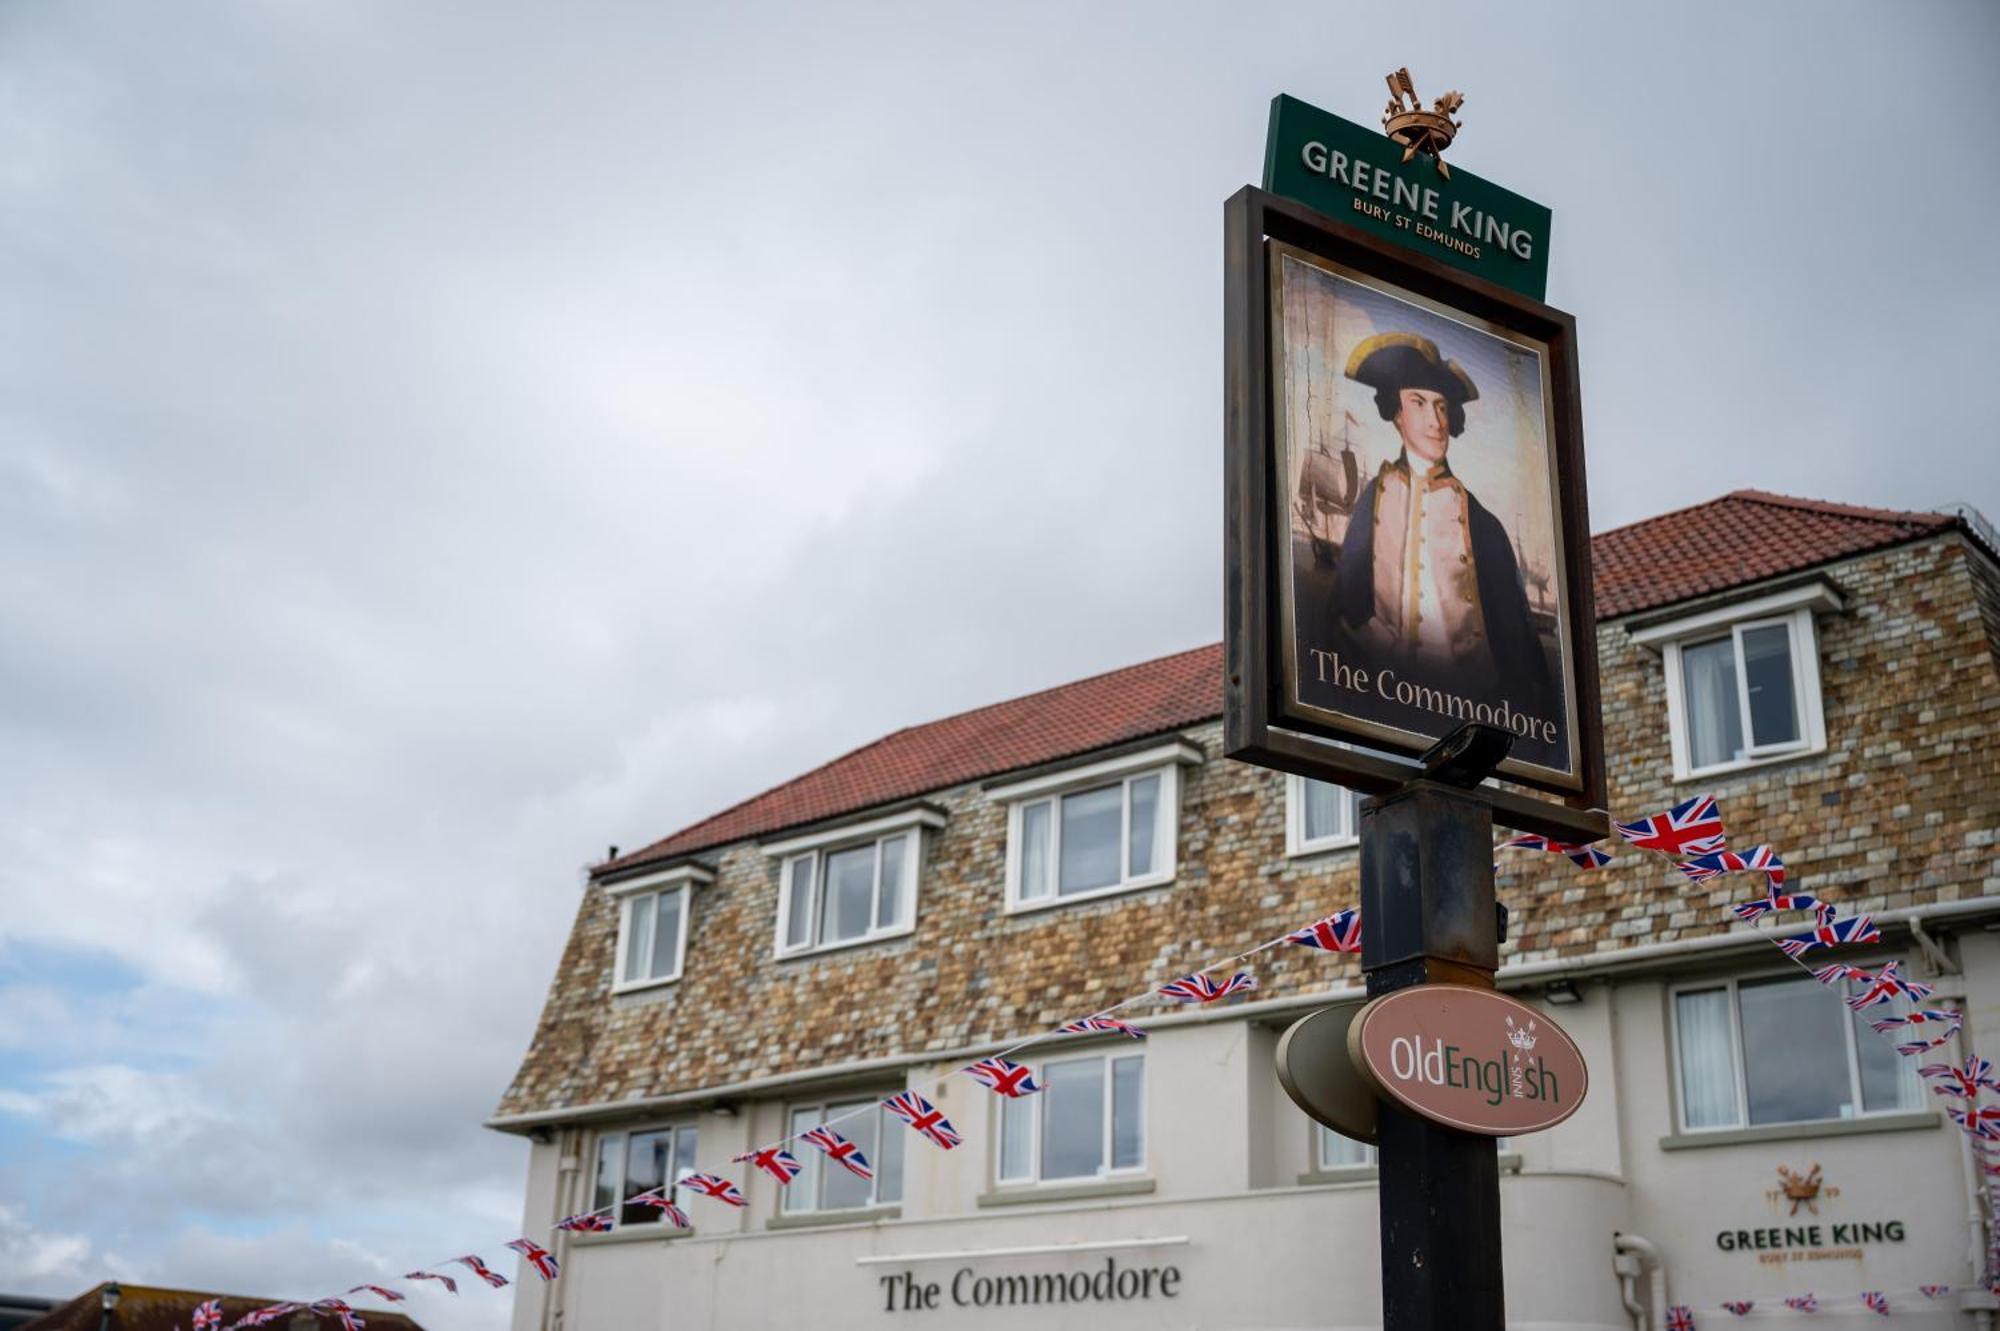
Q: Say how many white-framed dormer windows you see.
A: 5